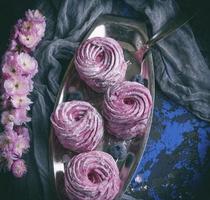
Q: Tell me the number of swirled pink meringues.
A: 4